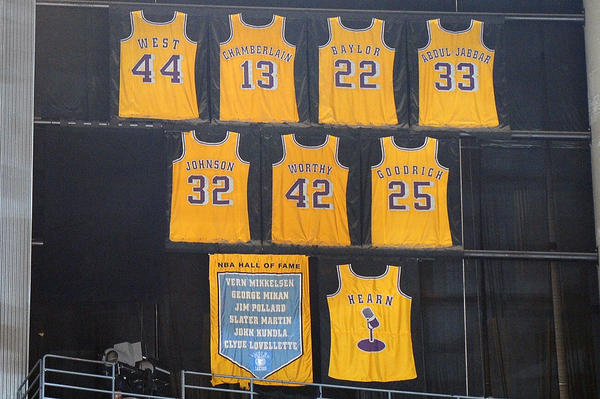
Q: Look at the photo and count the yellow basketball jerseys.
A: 8